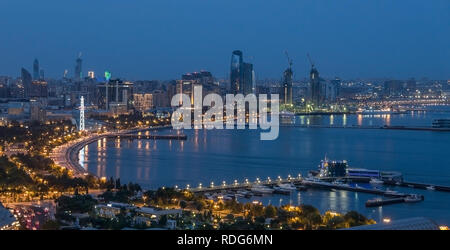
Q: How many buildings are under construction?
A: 2